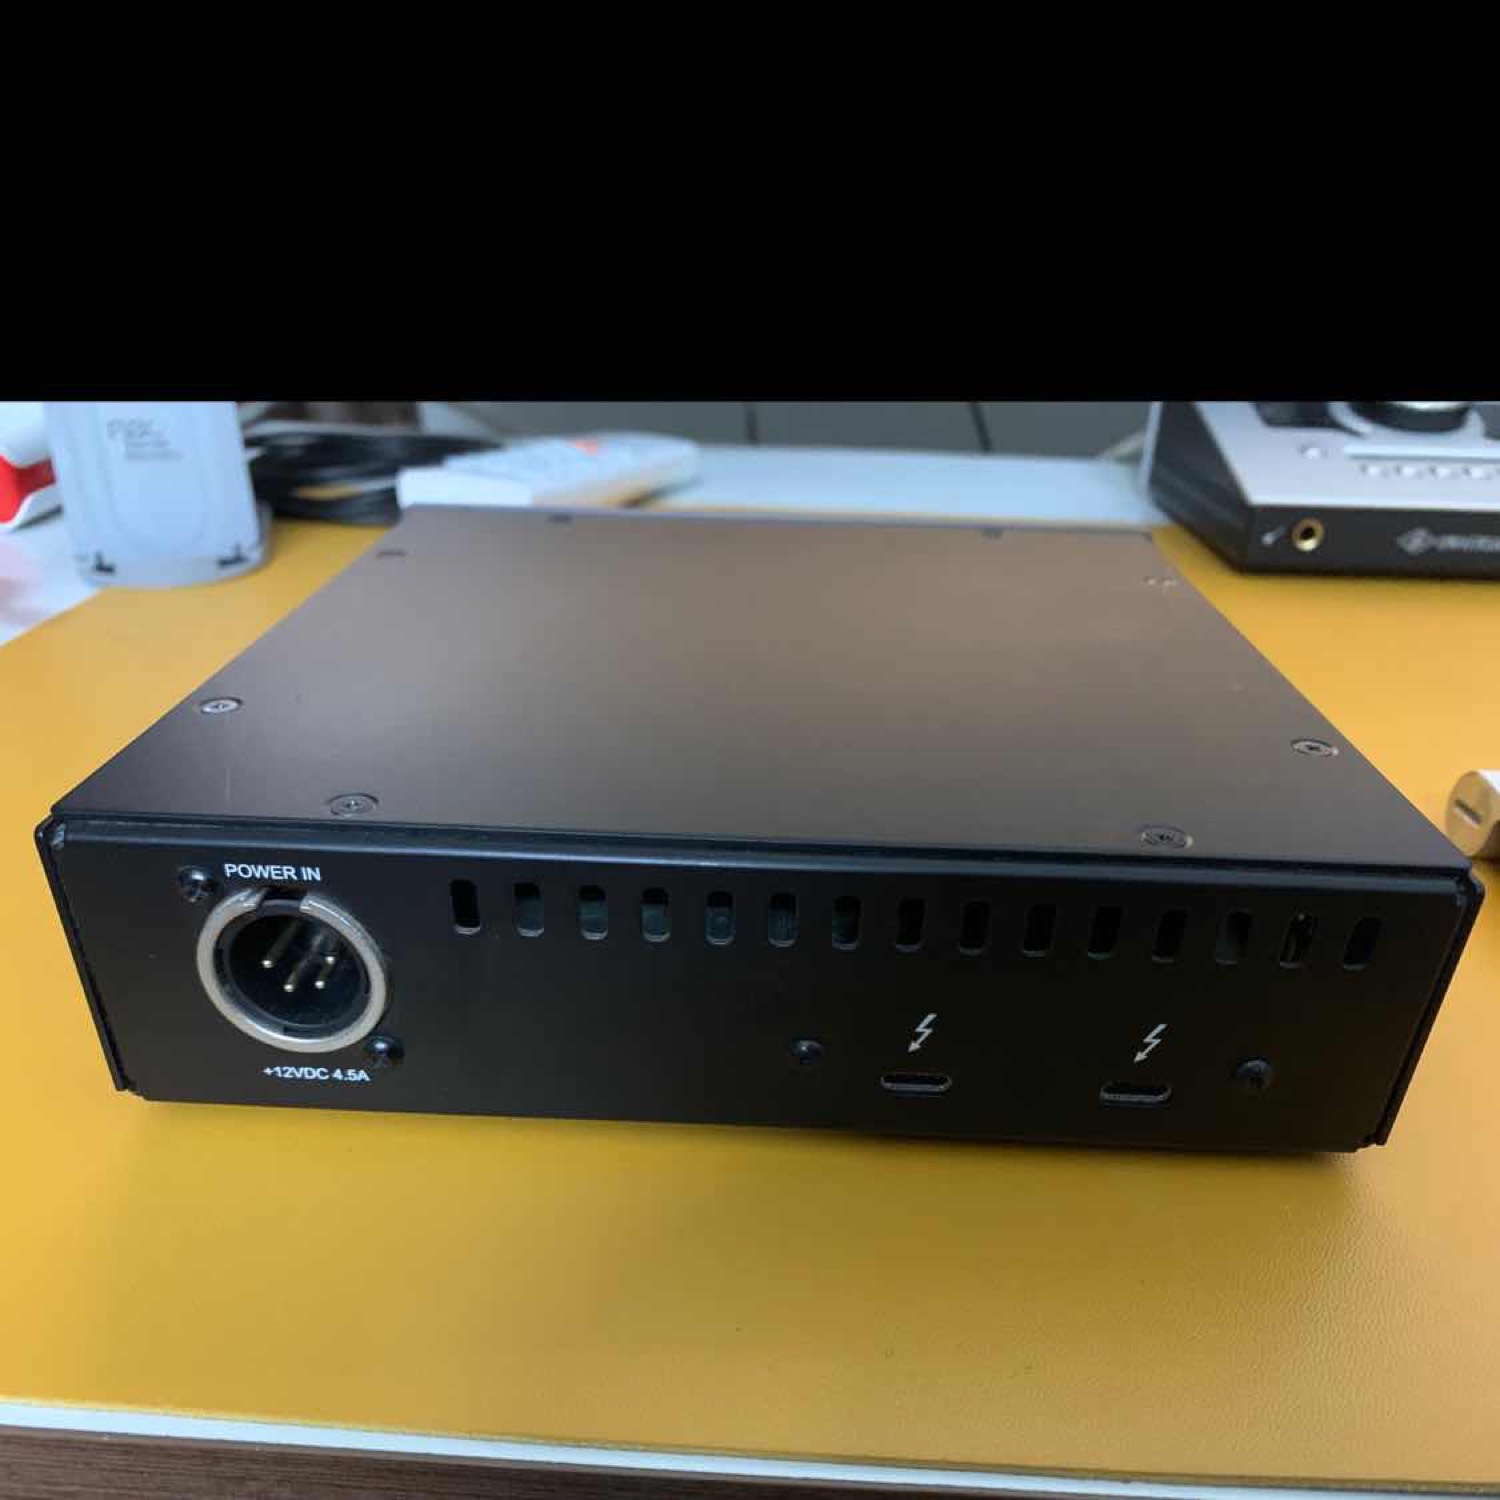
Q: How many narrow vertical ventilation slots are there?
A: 15